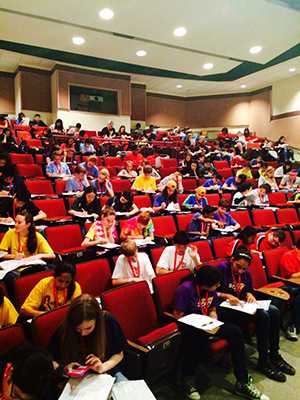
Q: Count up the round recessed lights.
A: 9